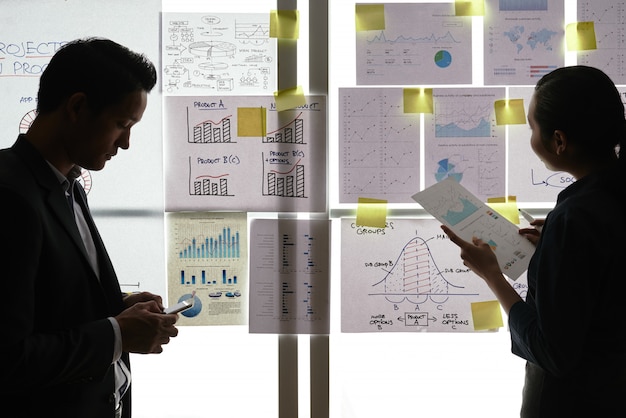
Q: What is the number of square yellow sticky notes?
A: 11